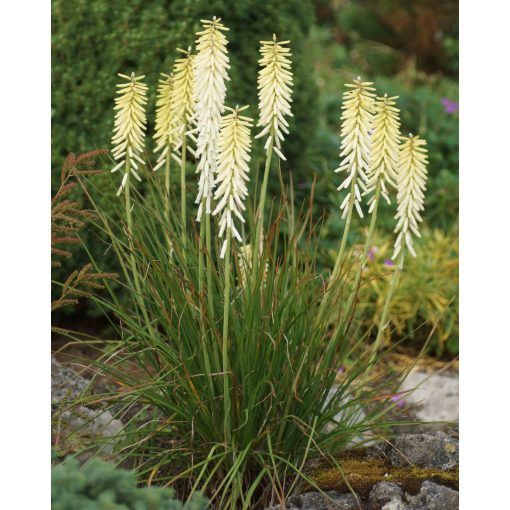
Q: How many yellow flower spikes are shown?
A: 9